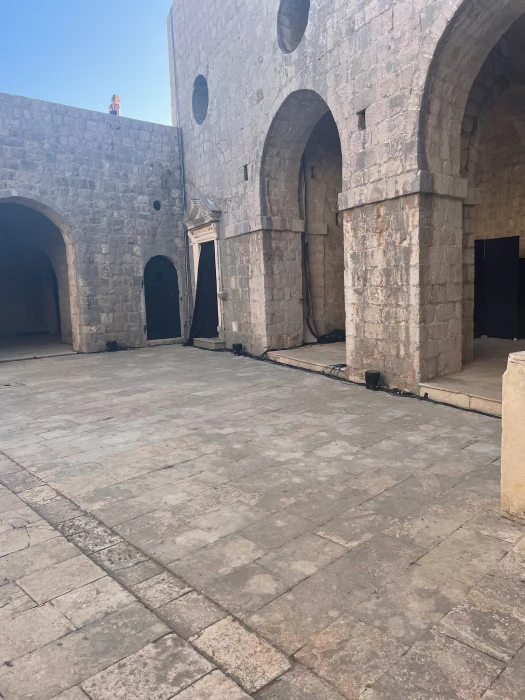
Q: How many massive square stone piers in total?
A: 2